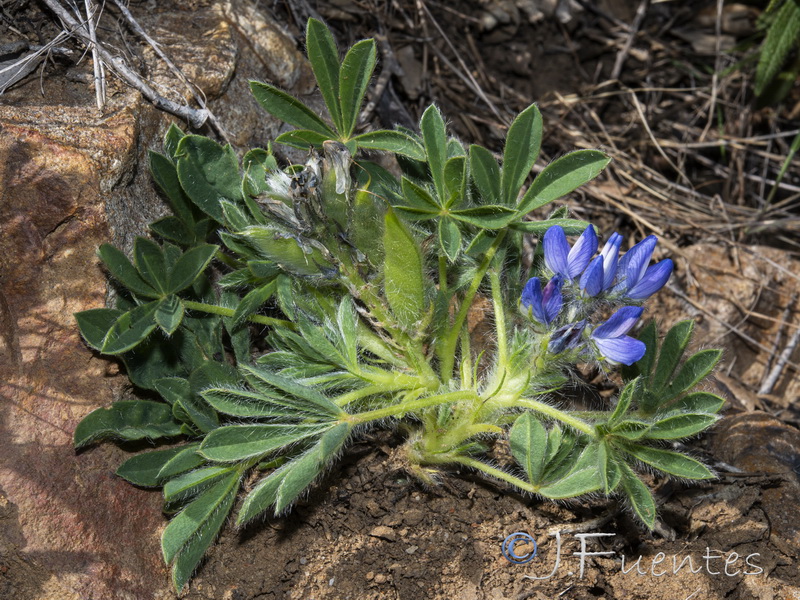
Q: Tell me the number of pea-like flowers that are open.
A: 5